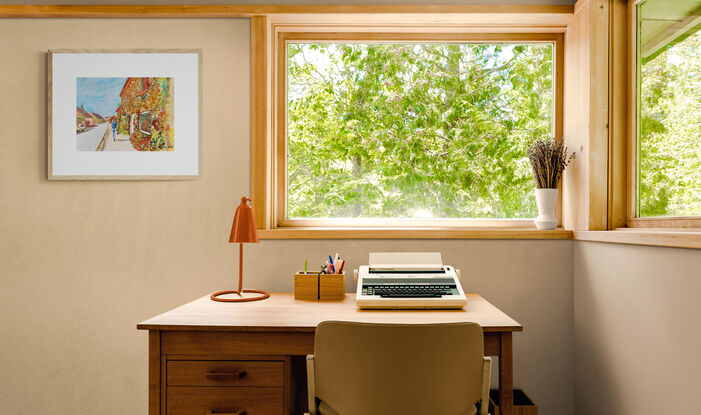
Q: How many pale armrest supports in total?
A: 2